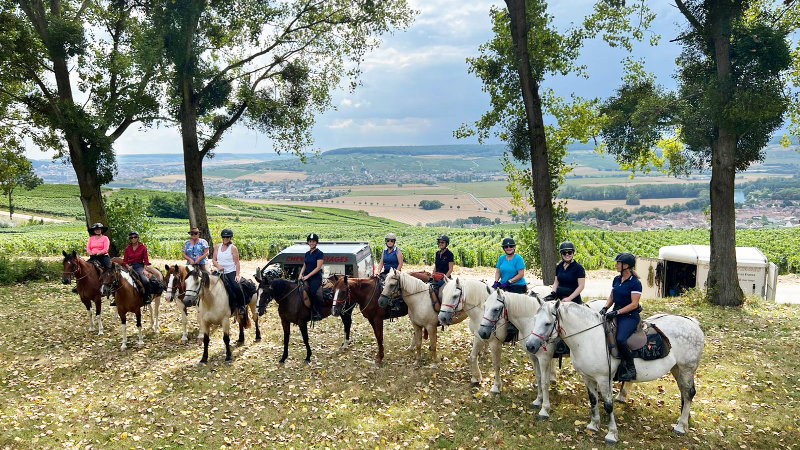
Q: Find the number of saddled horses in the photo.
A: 10